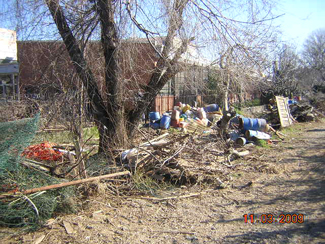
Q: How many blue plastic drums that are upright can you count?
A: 2